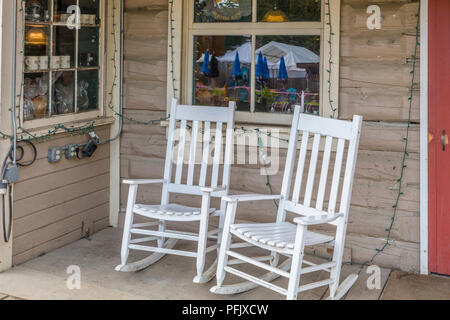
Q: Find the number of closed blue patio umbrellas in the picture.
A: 5